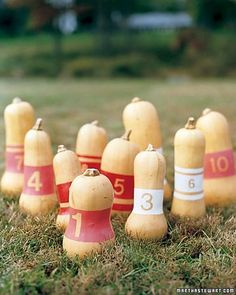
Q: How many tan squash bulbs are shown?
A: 10